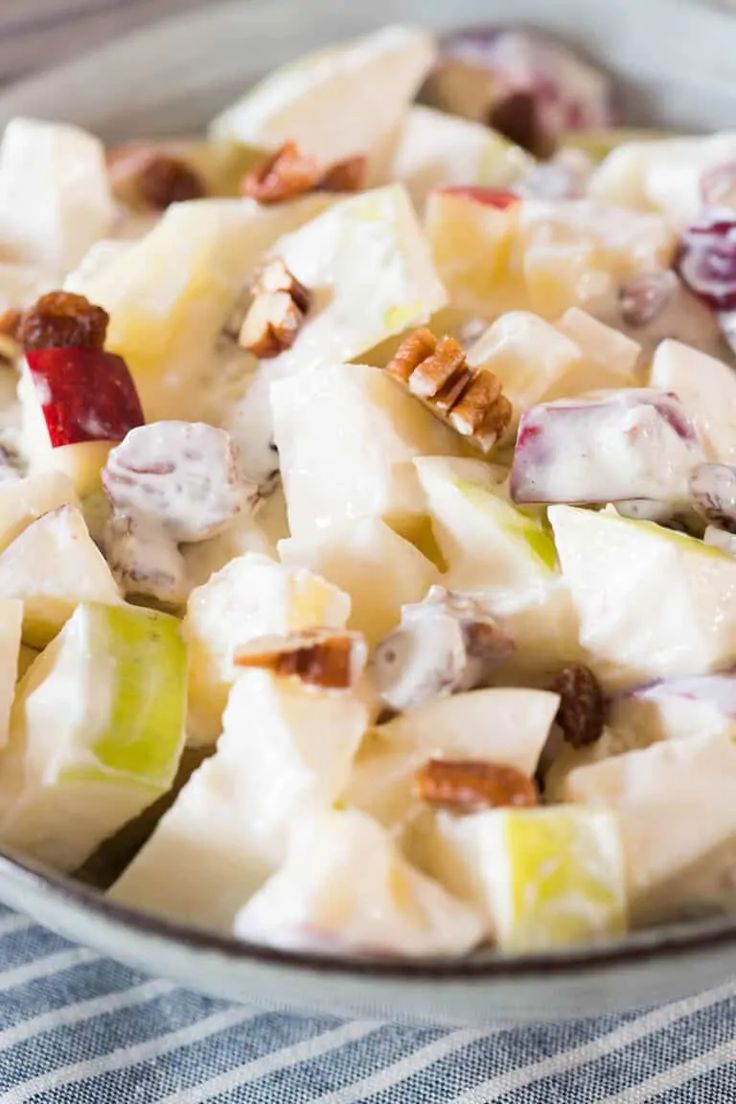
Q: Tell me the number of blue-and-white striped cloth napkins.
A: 1